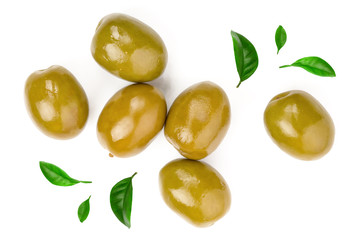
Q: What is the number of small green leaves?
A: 6